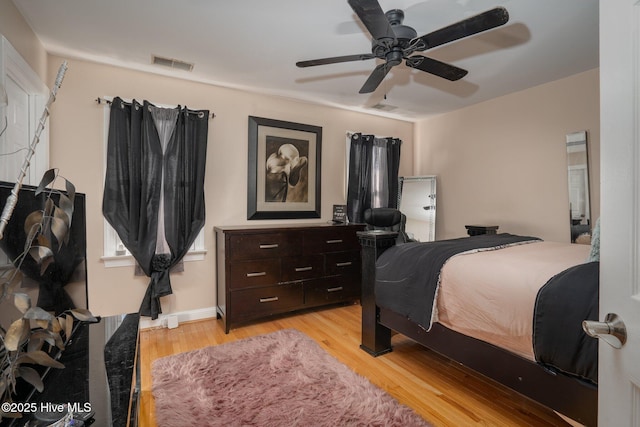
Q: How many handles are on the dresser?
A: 7